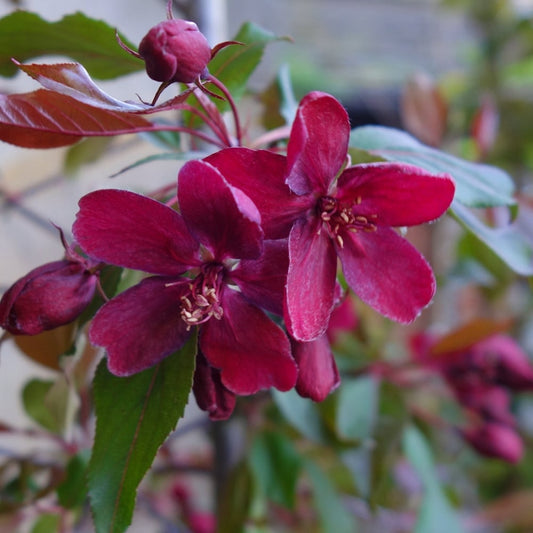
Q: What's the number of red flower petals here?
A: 10